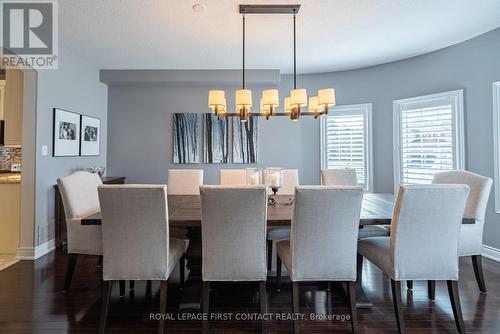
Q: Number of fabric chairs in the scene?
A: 10